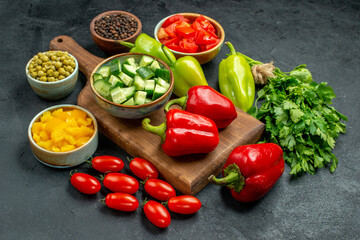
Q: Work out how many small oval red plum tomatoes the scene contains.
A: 8